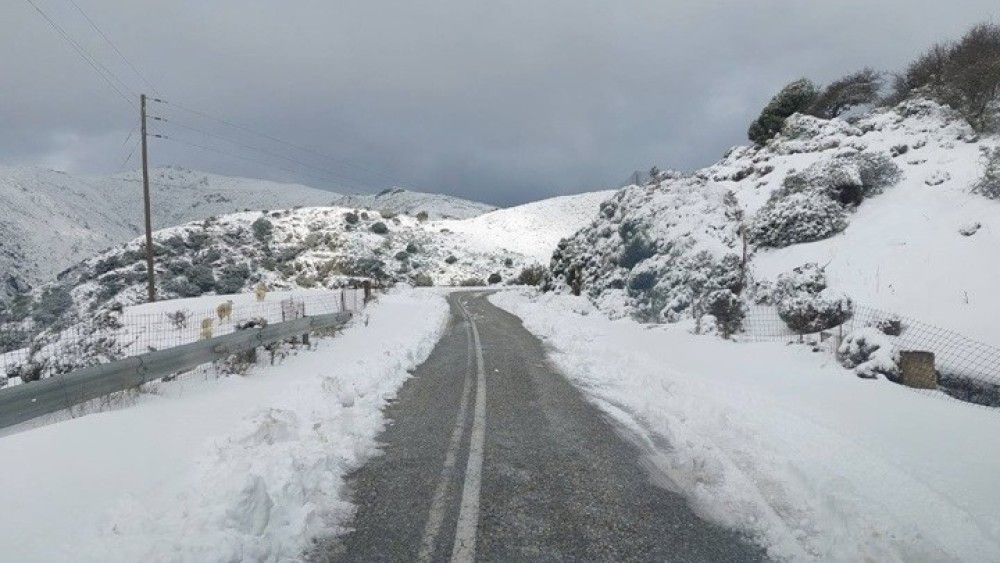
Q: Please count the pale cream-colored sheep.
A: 3